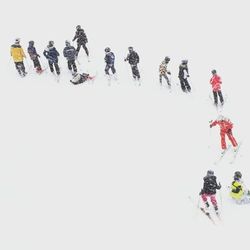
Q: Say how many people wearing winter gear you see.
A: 14